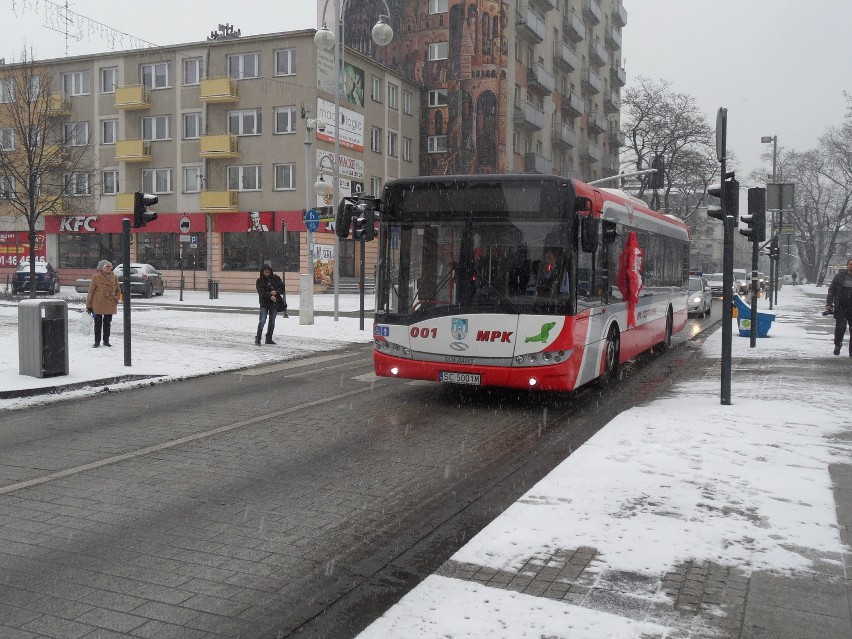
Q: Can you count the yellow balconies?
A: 9